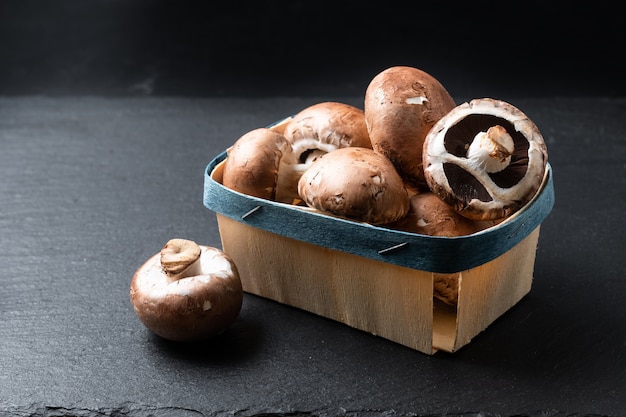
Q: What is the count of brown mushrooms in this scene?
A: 7